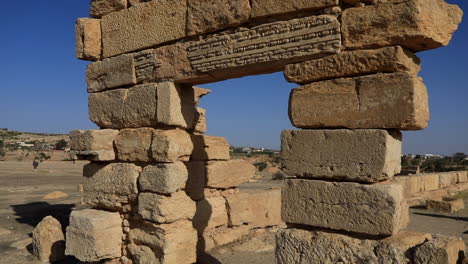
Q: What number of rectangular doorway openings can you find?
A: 1